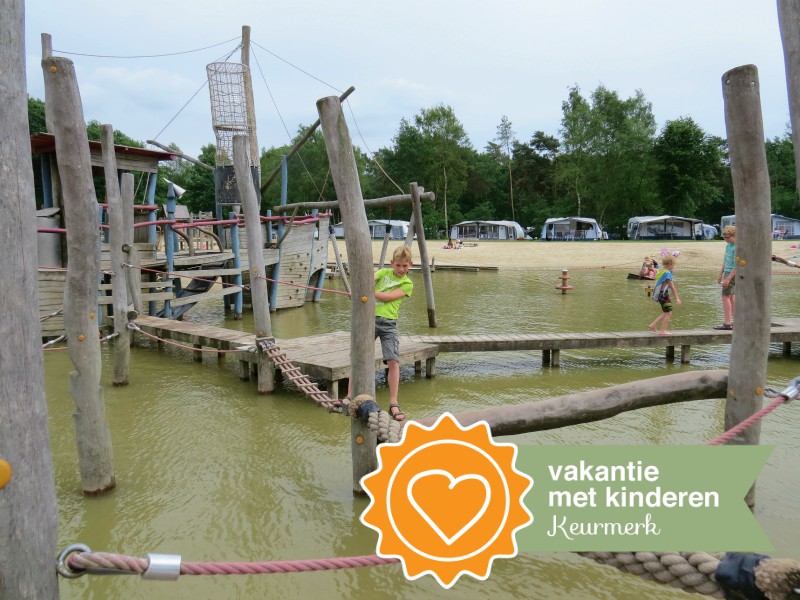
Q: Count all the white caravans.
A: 5